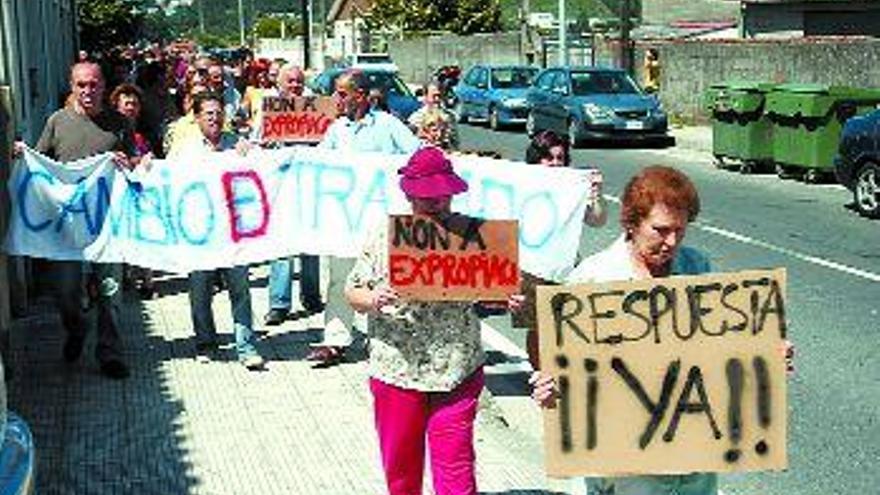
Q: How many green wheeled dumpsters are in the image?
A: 2